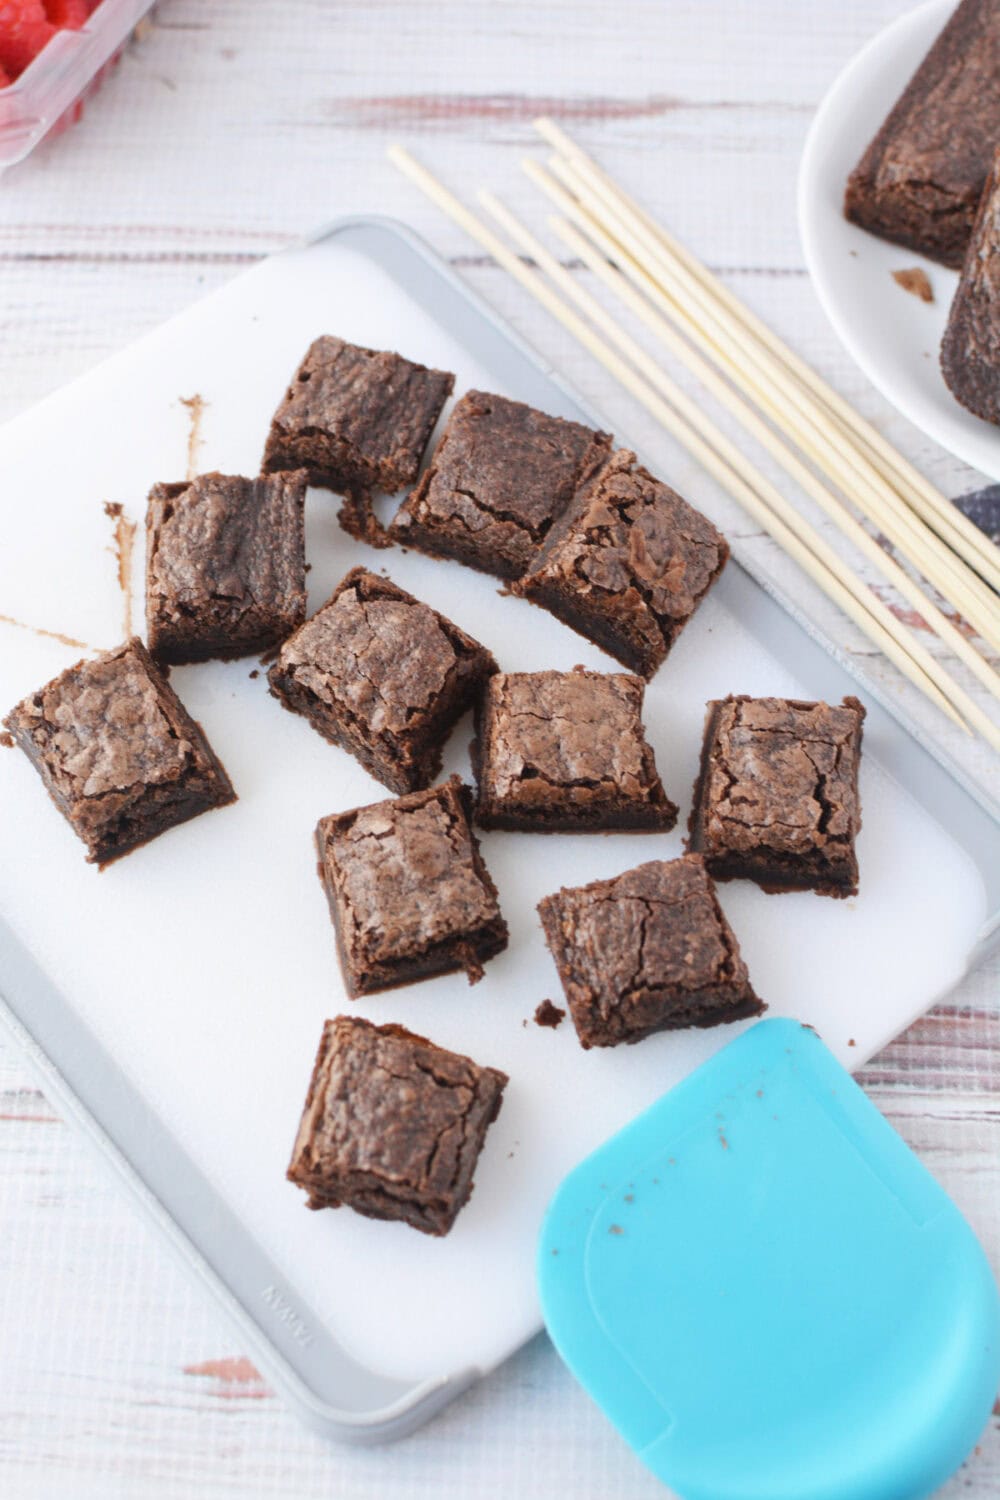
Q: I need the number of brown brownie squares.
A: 11